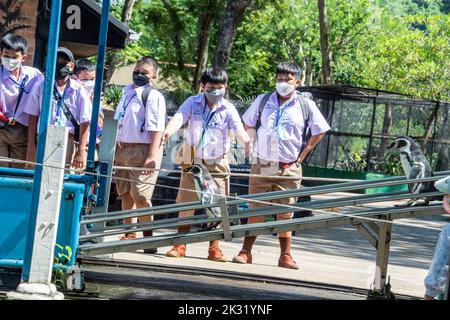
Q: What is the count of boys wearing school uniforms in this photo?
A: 6